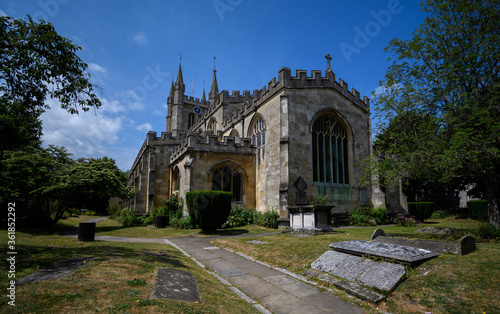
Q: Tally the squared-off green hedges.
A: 3